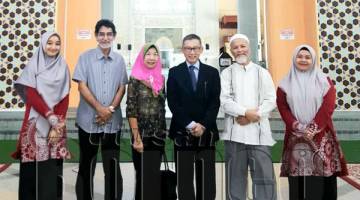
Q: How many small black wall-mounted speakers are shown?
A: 3